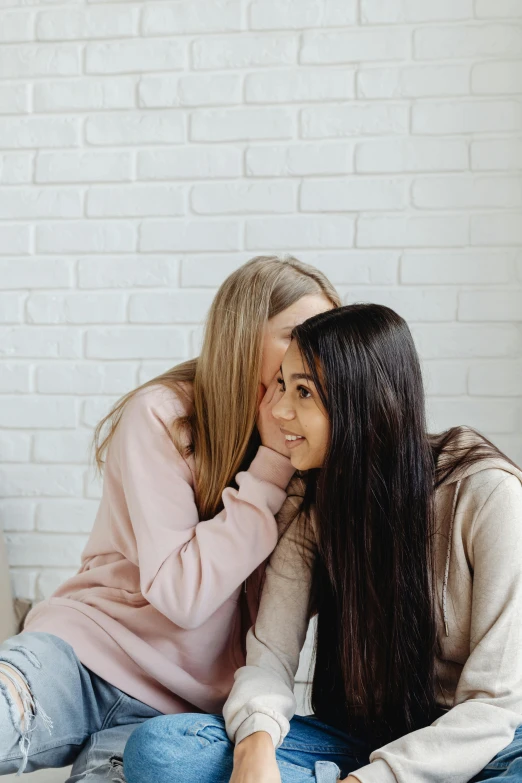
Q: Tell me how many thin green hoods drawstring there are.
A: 0